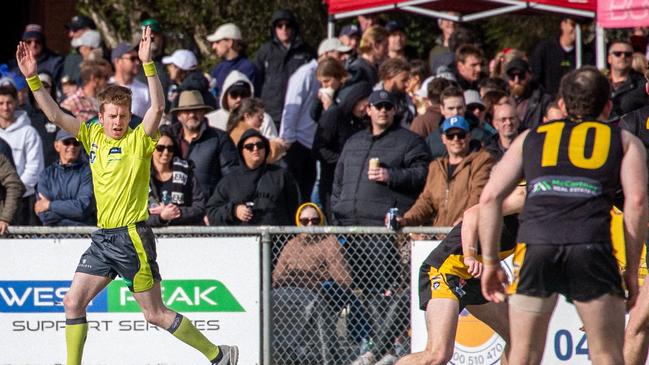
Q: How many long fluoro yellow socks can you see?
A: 2